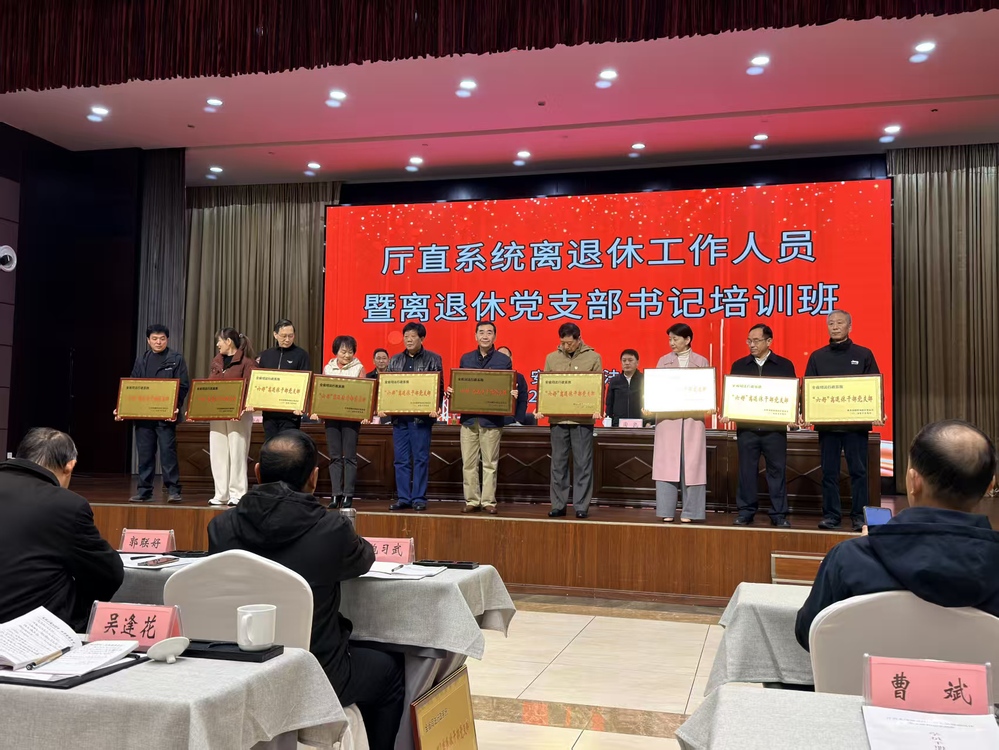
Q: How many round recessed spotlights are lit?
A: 14